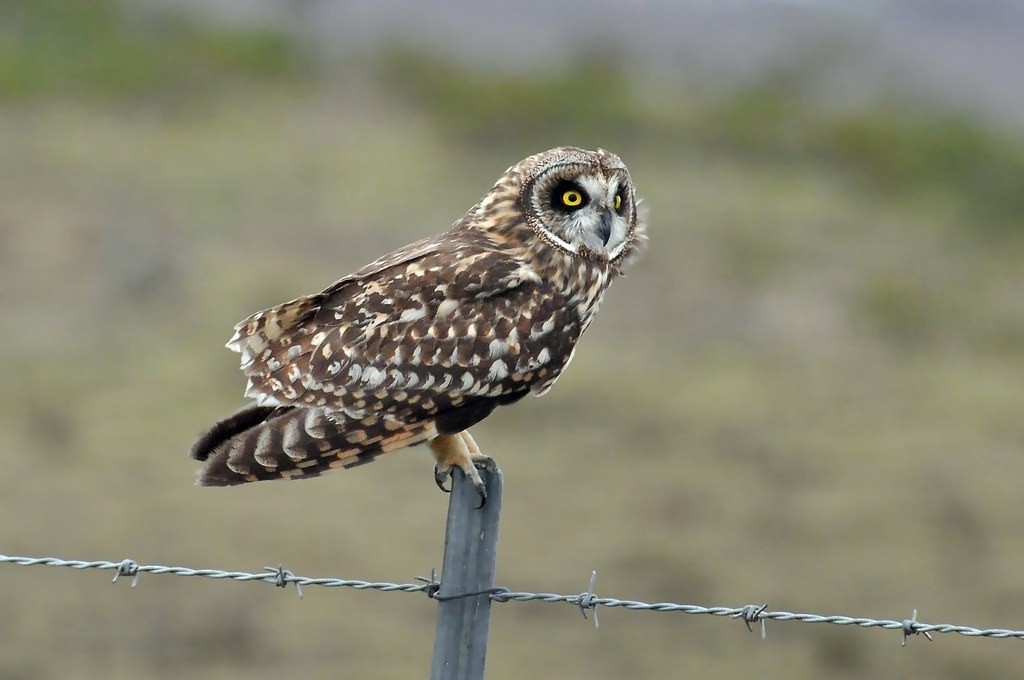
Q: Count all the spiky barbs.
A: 6